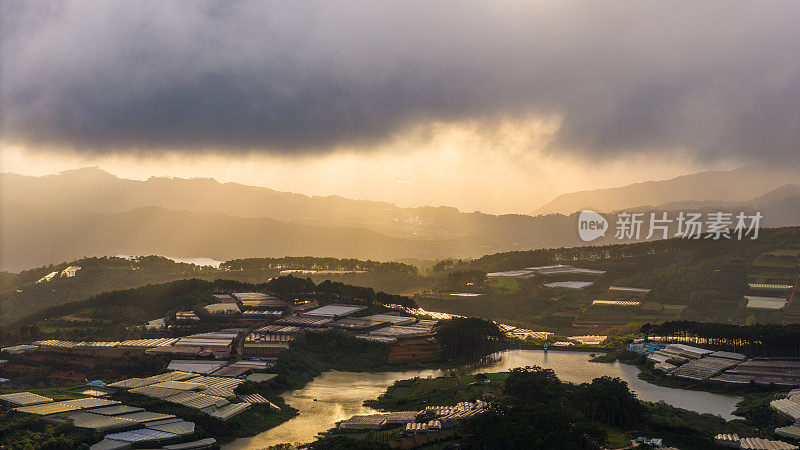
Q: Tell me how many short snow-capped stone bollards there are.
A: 0